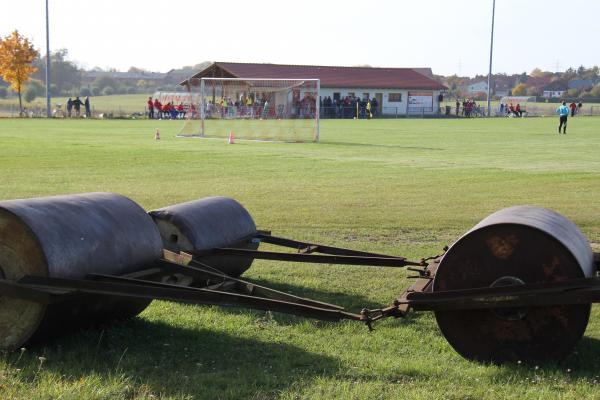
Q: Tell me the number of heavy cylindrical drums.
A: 3